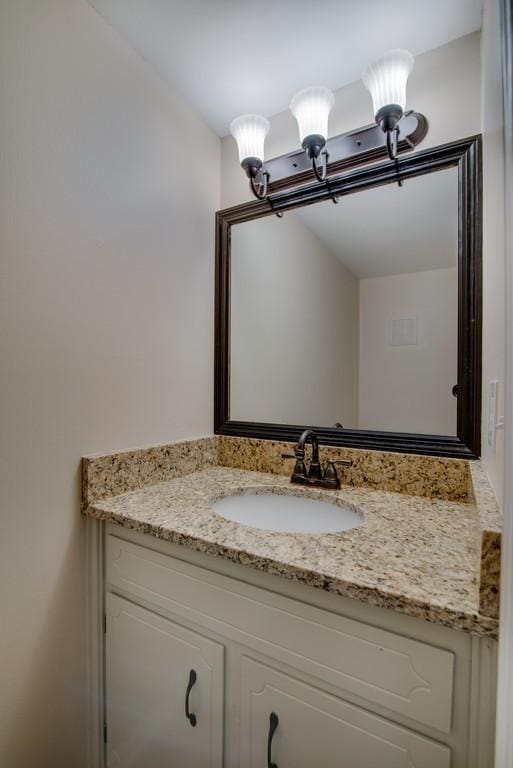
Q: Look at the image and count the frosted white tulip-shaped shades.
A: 3